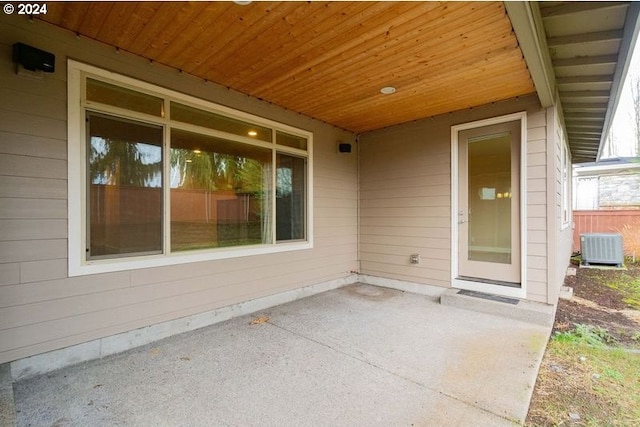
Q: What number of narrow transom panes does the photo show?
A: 3